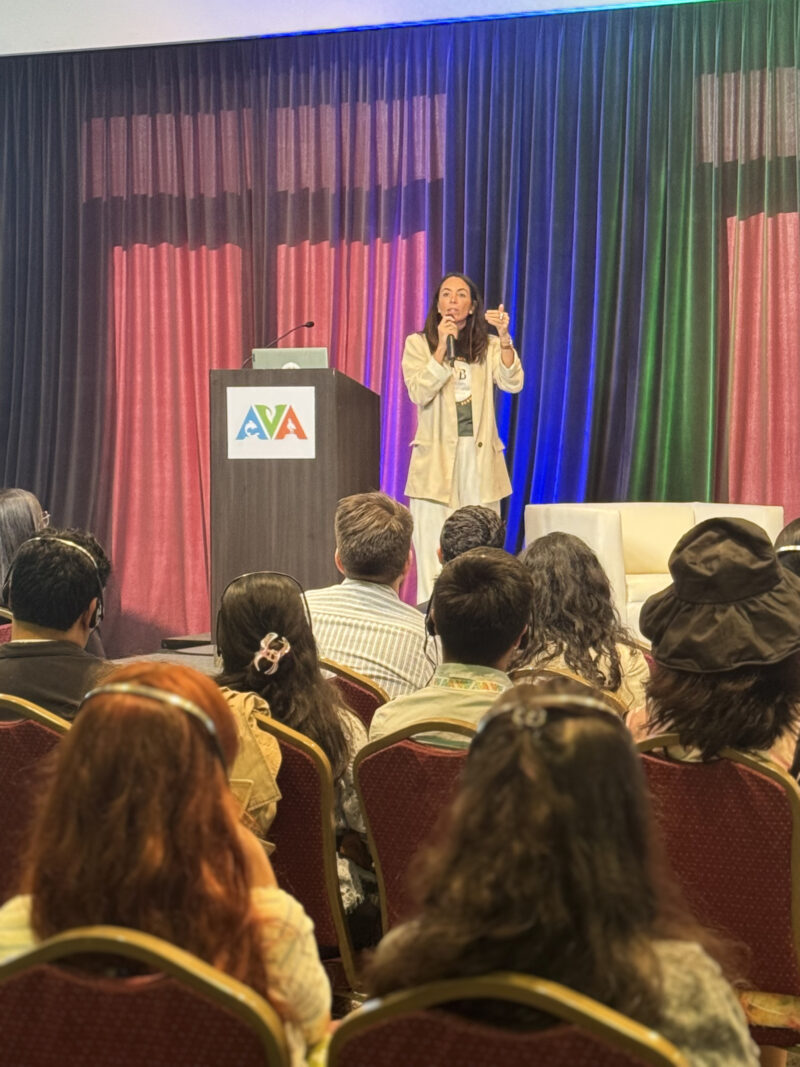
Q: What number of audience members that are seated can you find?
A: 11